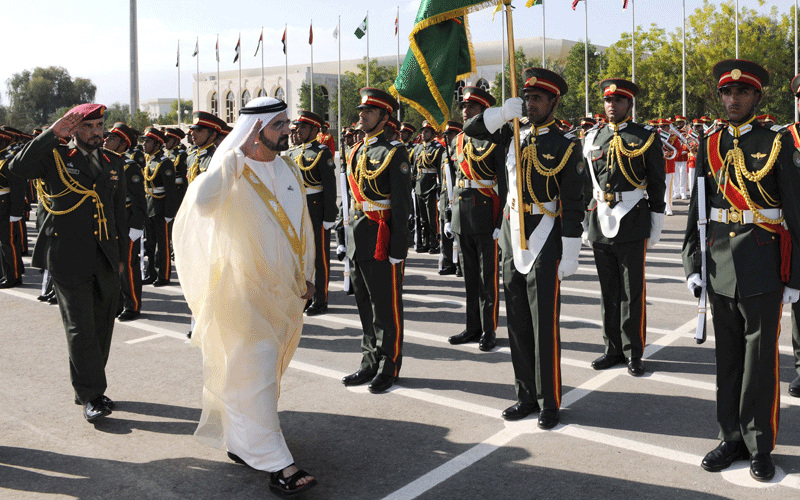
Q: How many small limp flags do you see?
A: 14